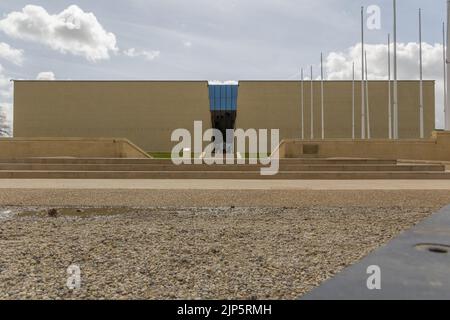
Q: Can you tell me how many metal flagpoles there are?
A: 11